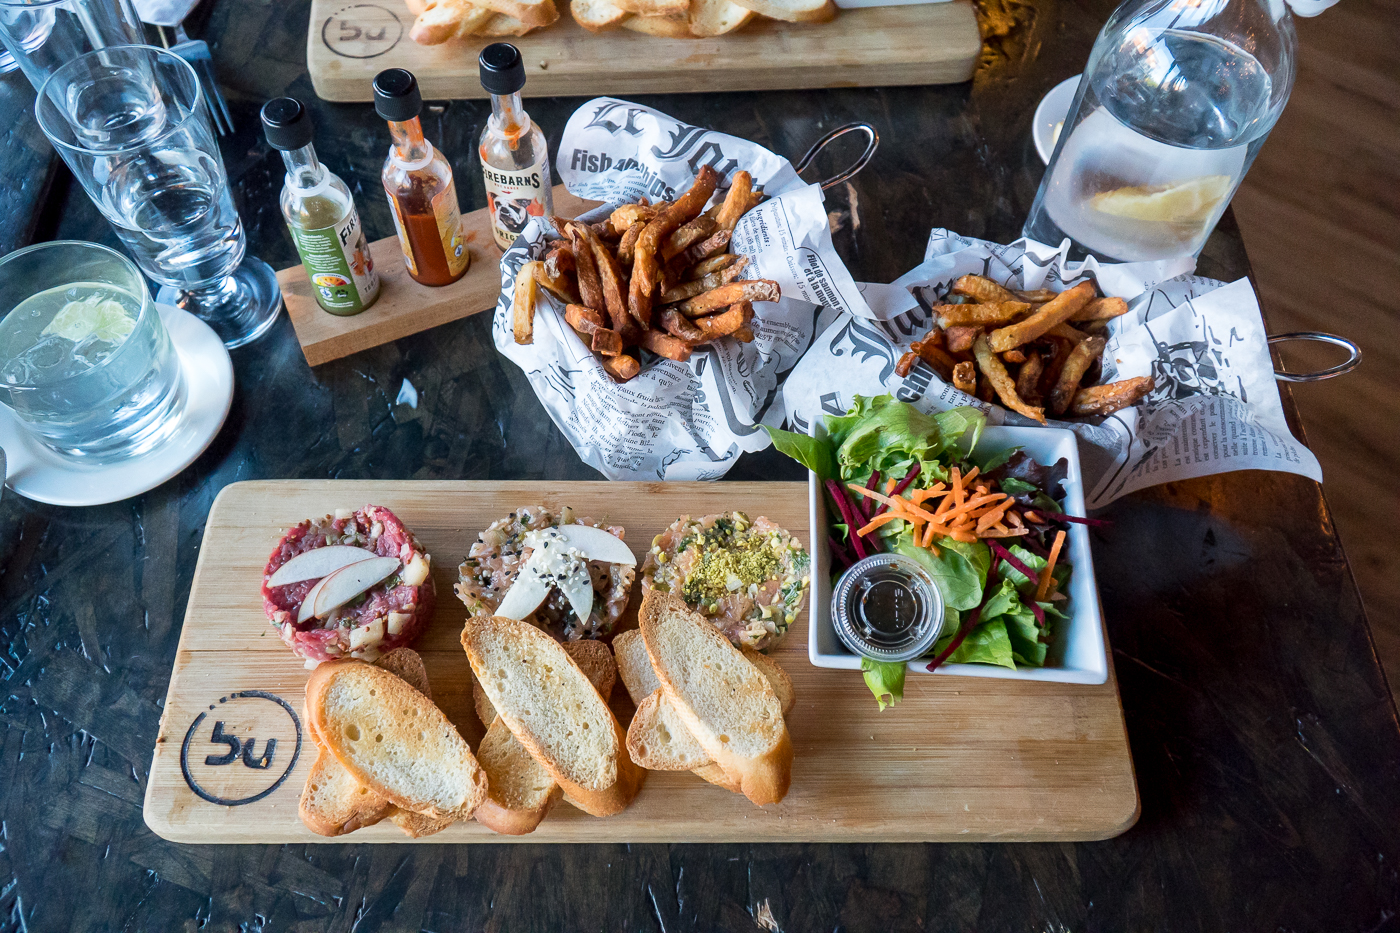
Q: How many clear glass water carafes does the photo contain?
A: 1